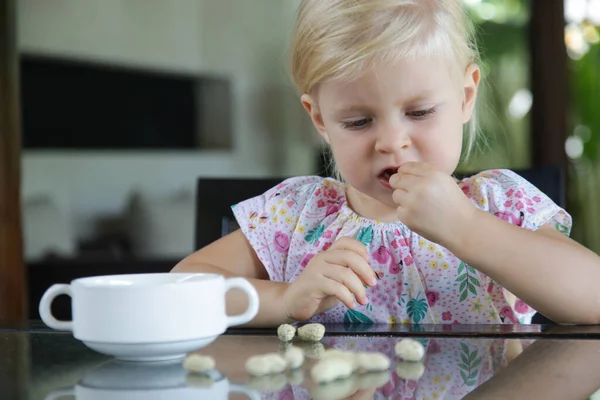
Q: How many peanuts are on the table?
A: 9